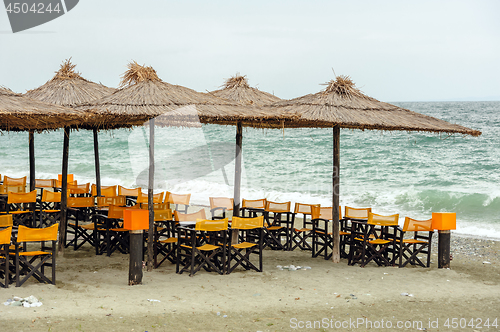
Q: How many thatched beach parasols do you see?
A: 5